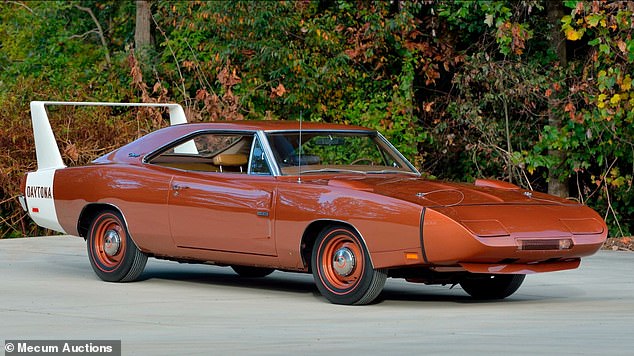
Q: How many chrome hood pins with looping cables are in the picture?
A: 2